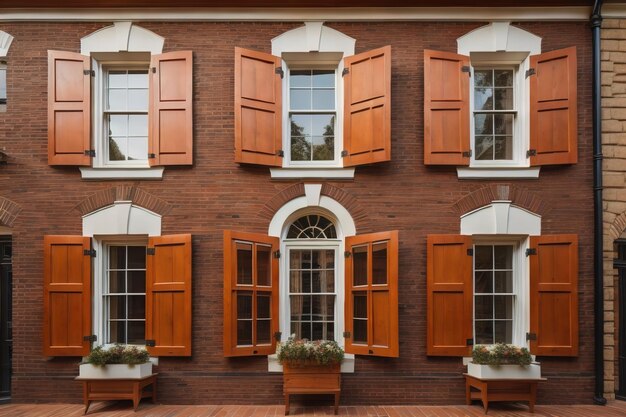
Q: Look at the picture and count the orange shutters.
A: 12